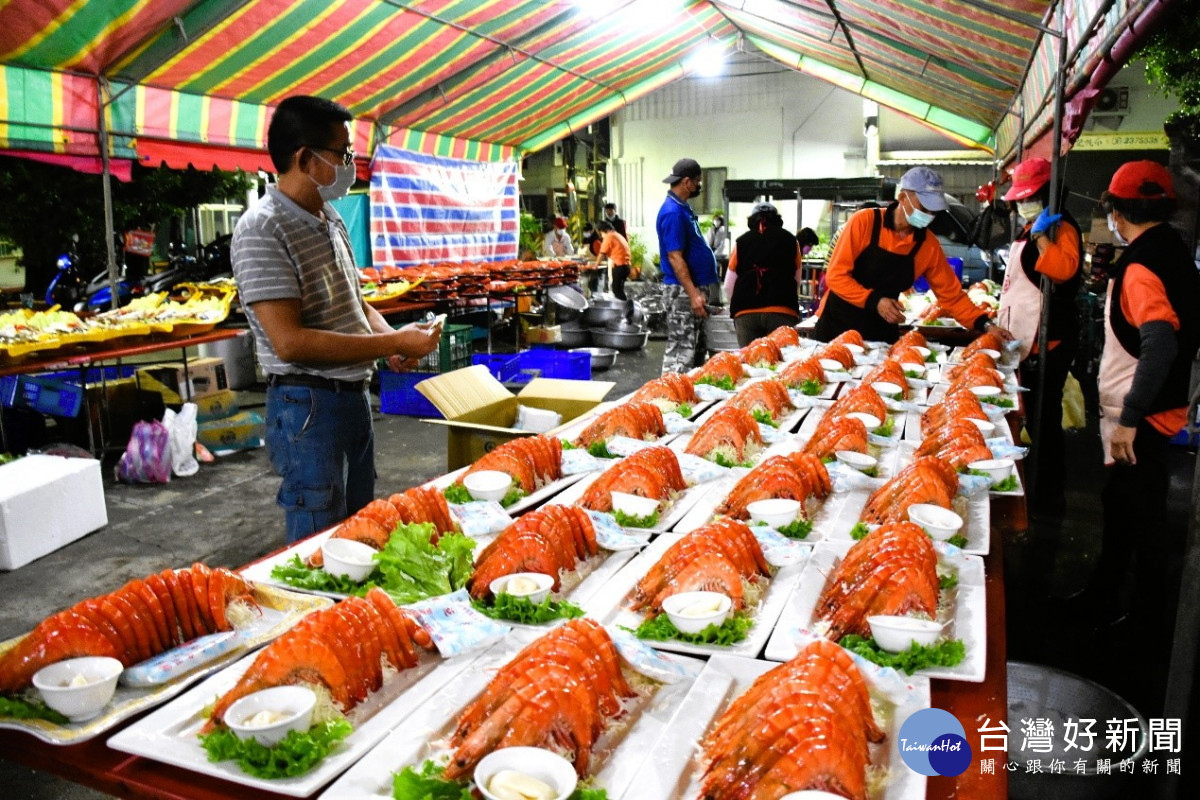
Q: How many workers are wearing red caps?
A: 3